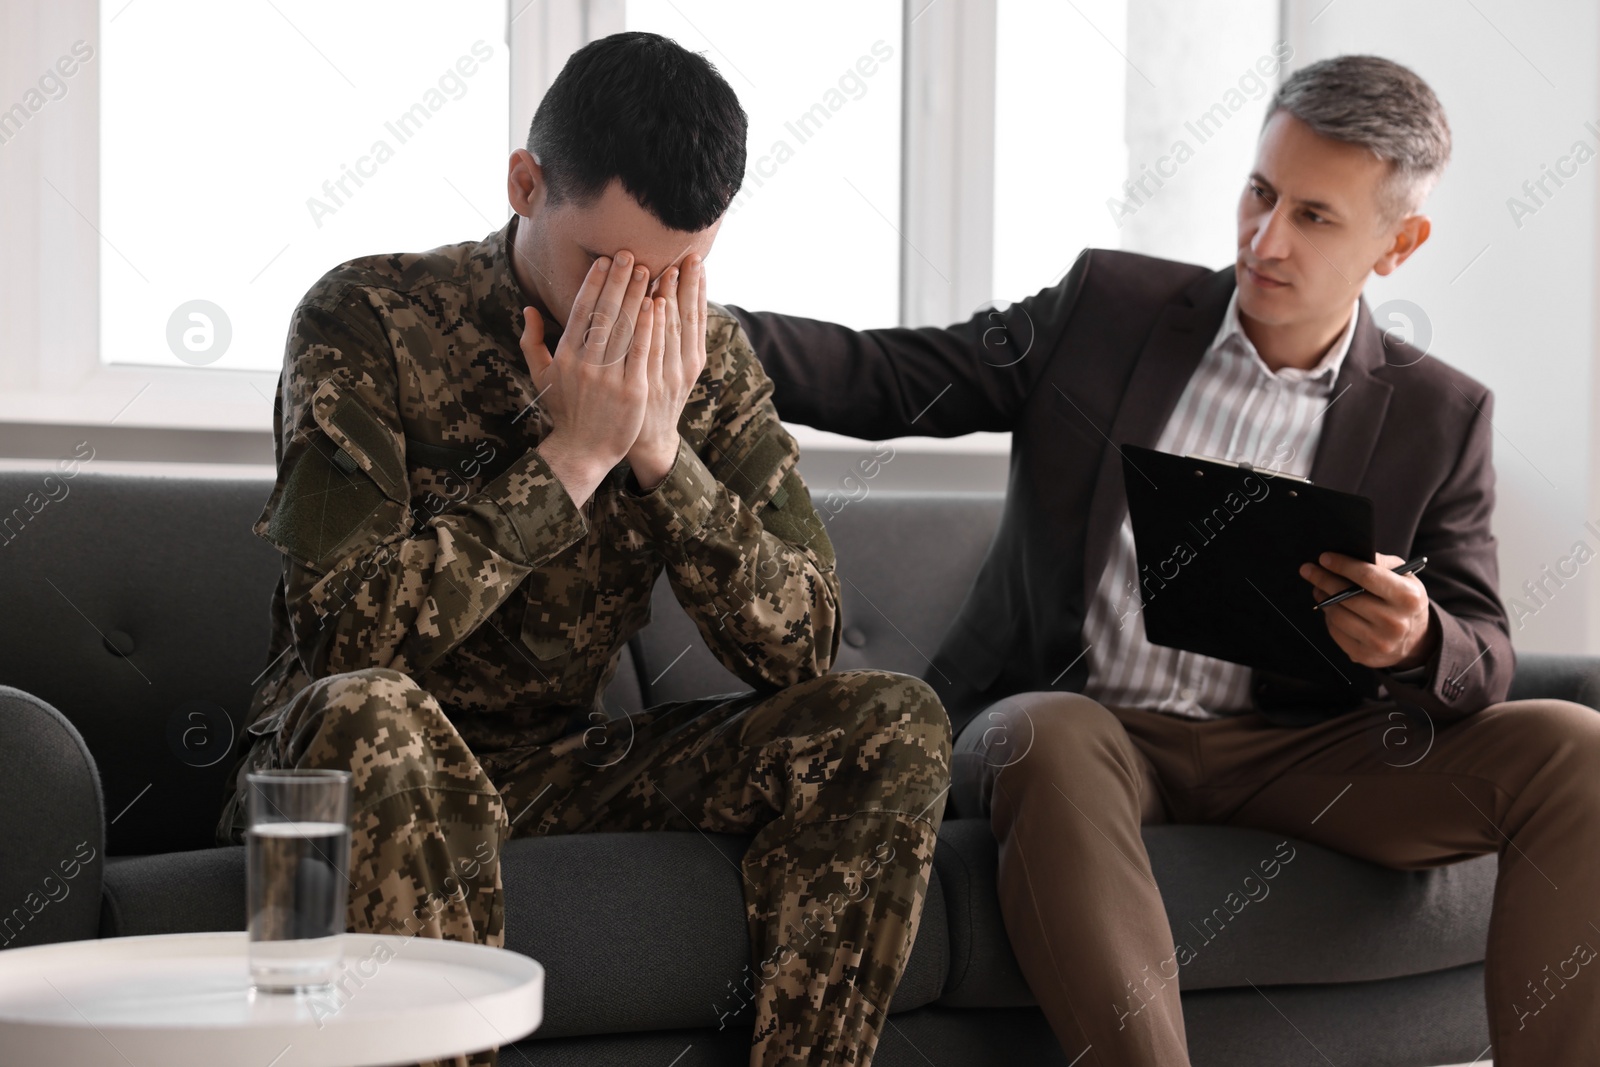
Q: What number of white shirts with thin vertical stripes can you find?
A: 1